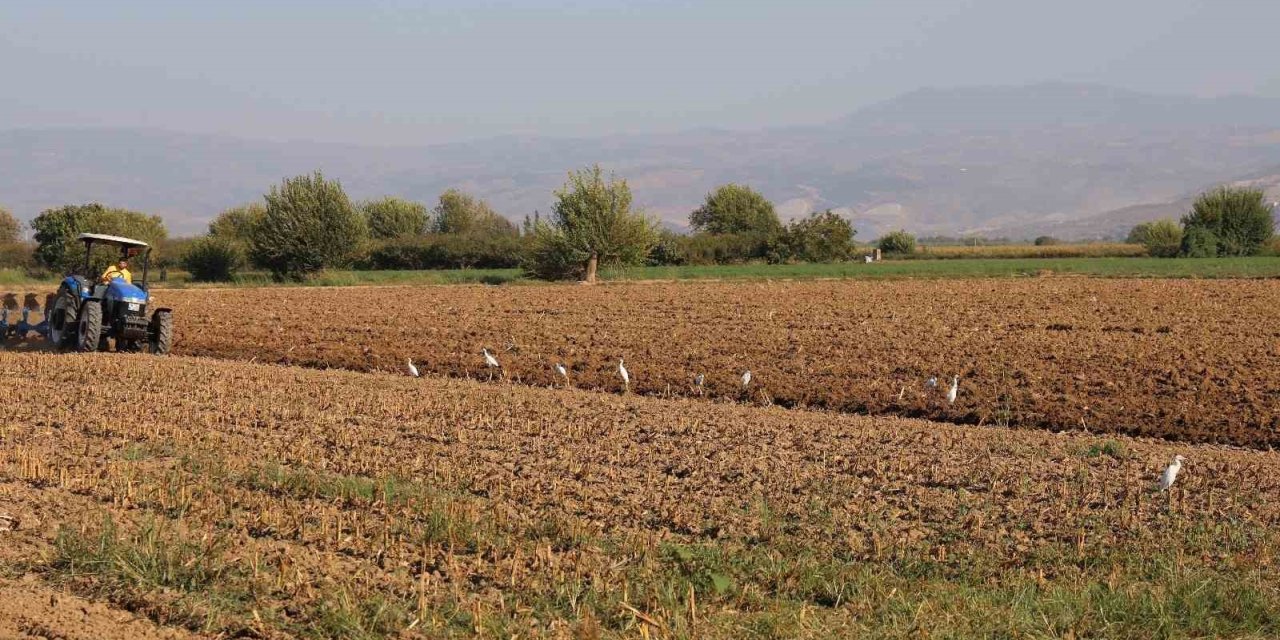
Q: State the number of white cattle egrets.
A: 9